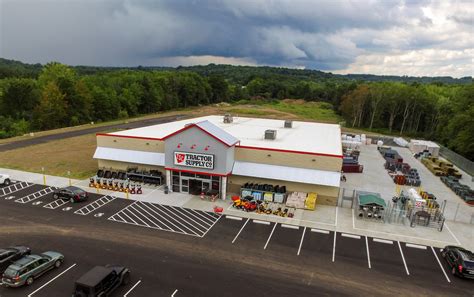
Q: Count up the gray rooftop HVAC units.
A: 3